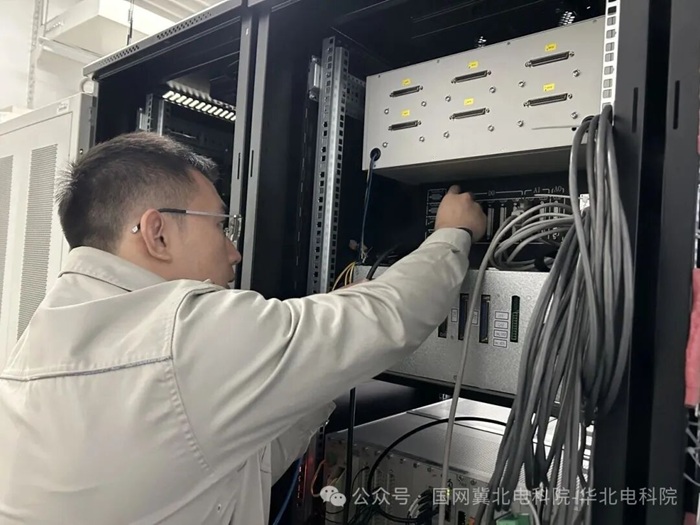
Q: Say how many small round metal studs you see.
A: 12